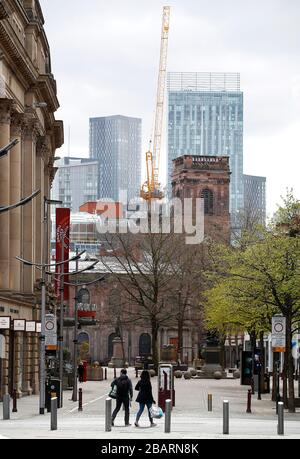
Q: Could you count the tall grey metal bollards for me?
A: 6